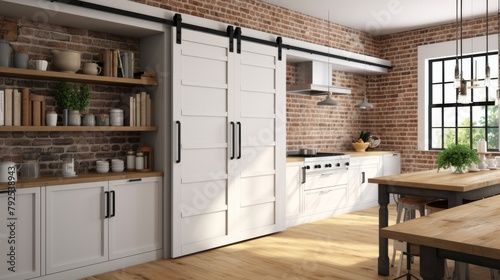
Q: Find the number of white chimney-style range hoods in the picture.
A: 1